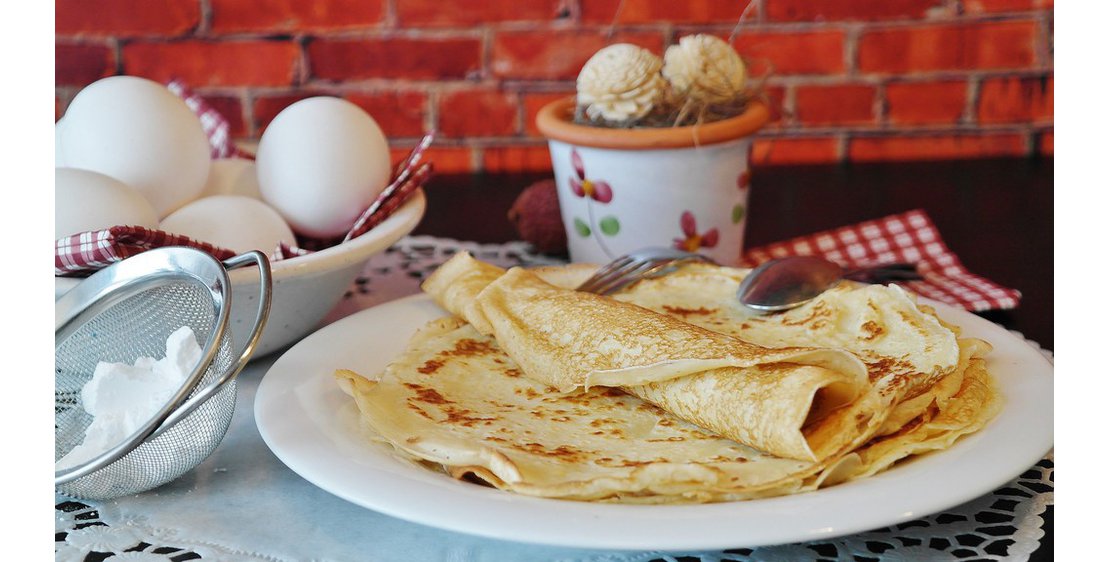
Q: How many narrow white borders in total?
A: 2